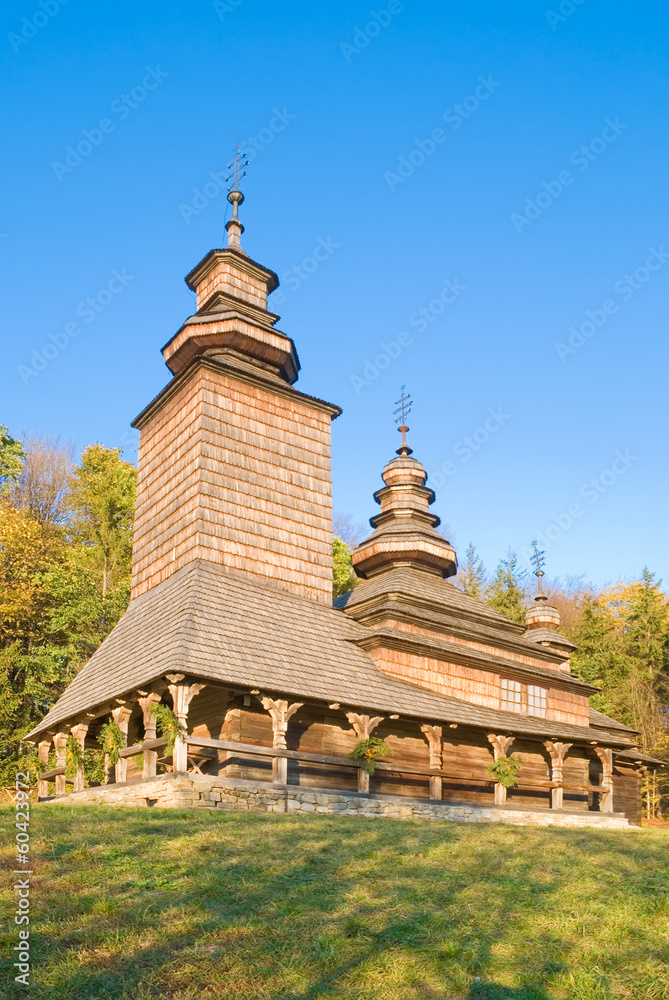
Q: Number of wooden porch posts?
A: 12